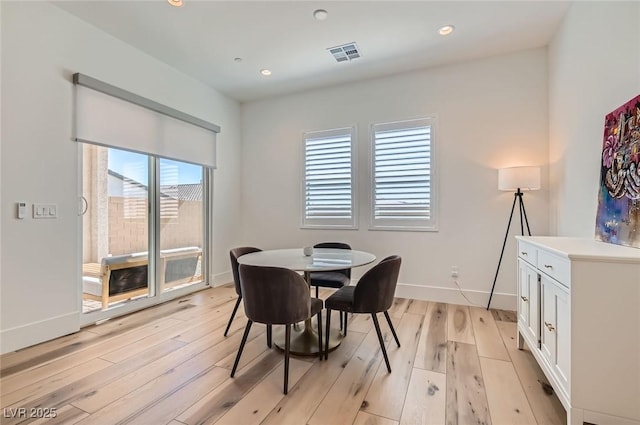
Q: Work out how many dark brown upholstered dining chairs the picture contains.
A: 4